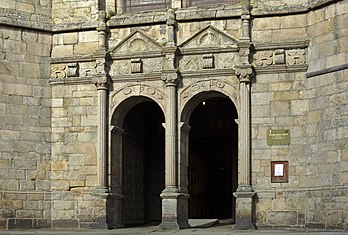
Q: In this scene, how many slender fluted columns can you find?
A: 3